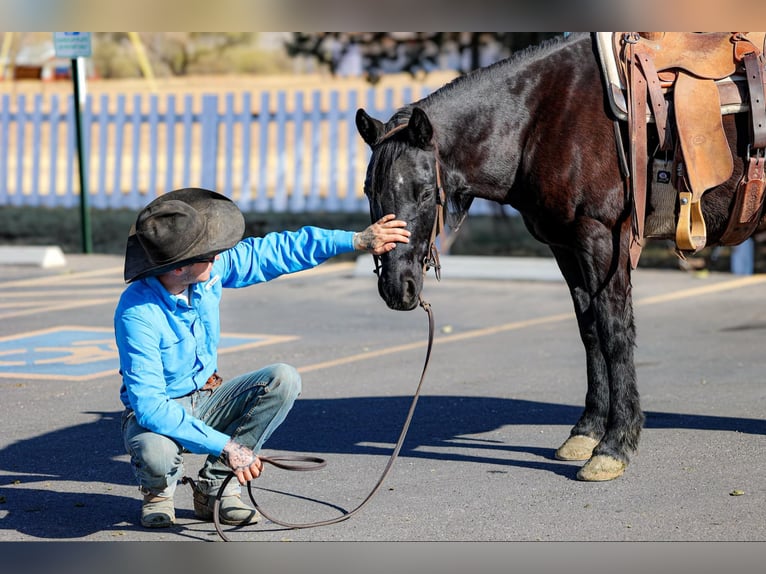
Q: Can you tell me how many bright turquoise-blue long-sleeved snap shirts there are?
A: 1